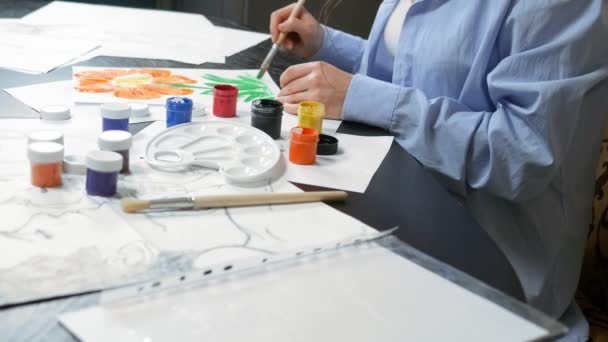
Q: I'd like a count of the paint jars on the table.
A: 10